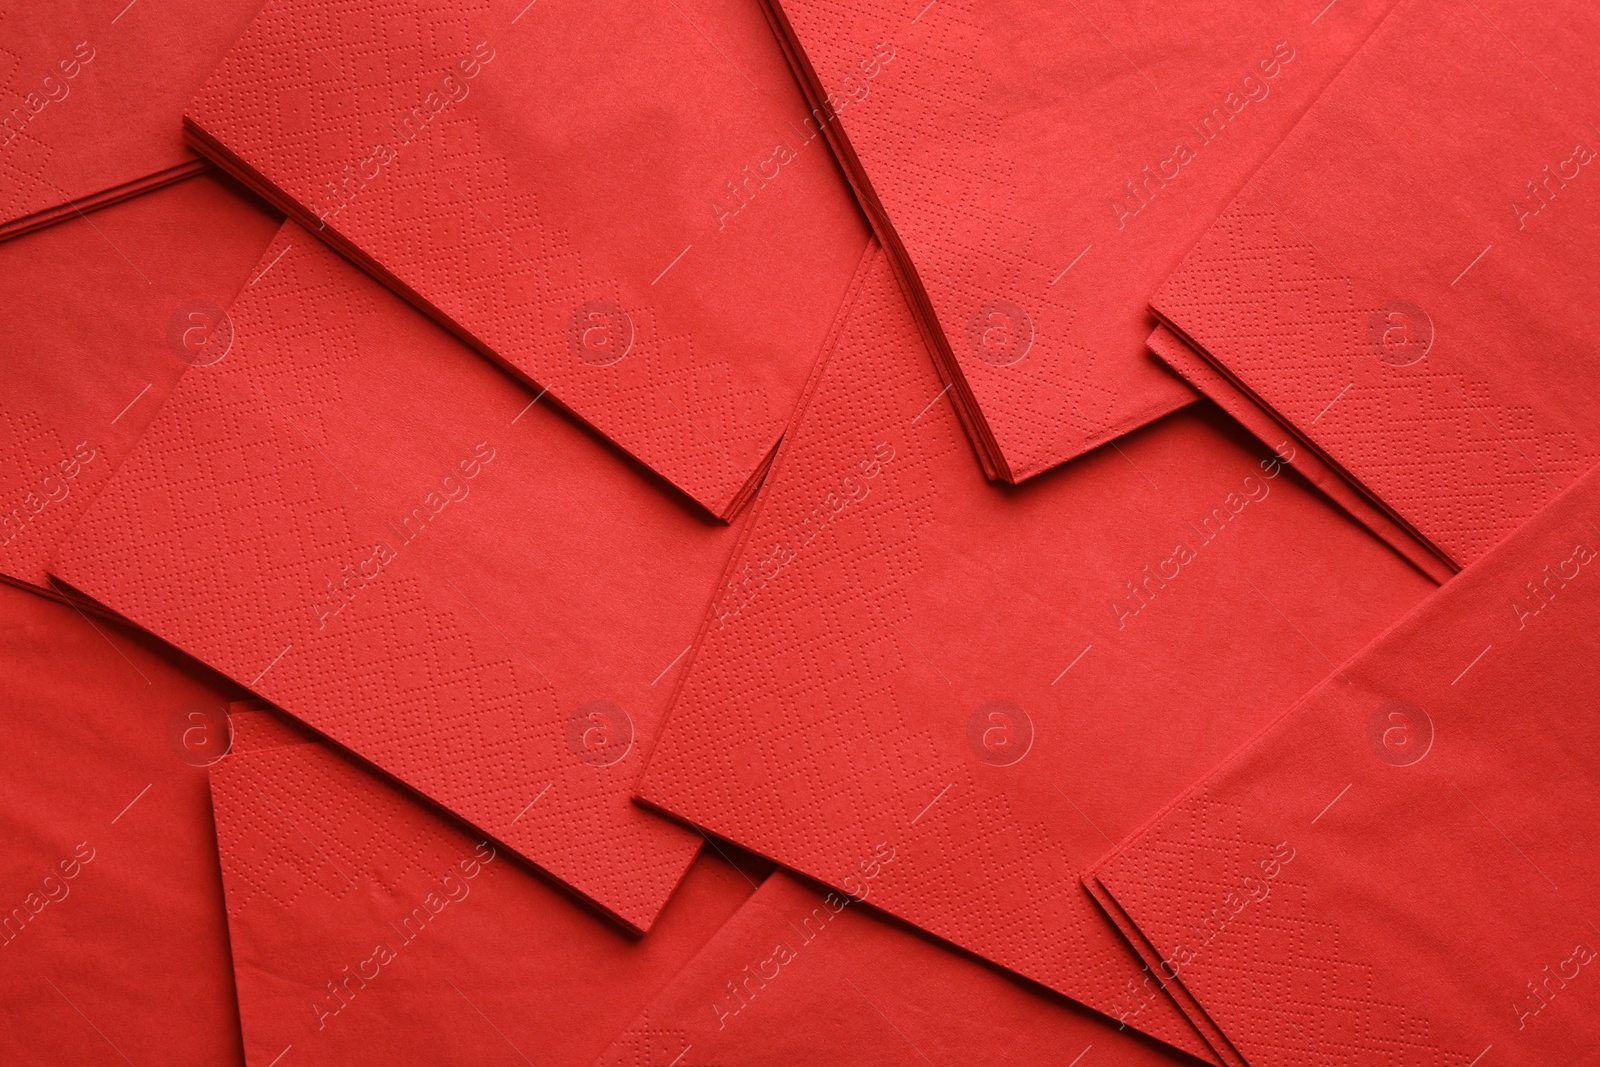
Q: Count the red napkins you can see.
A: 11